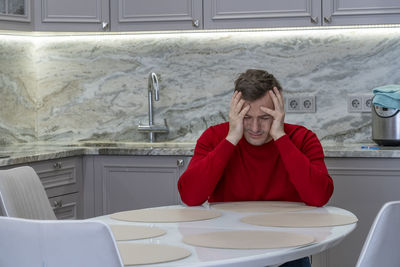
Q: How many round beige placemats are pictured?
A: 6